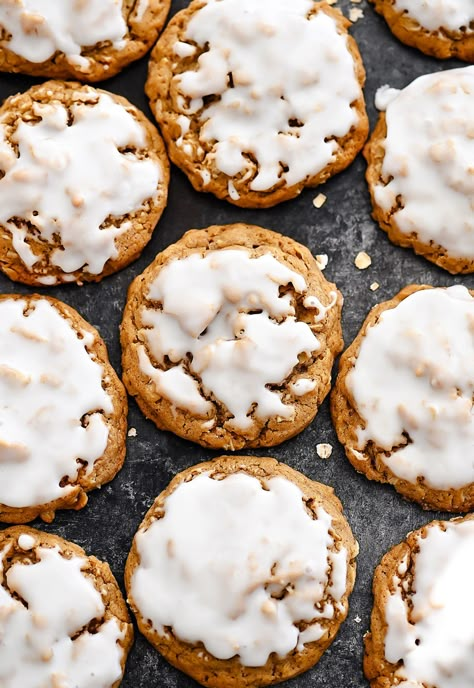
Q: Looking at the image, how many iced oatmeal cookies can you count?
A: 11